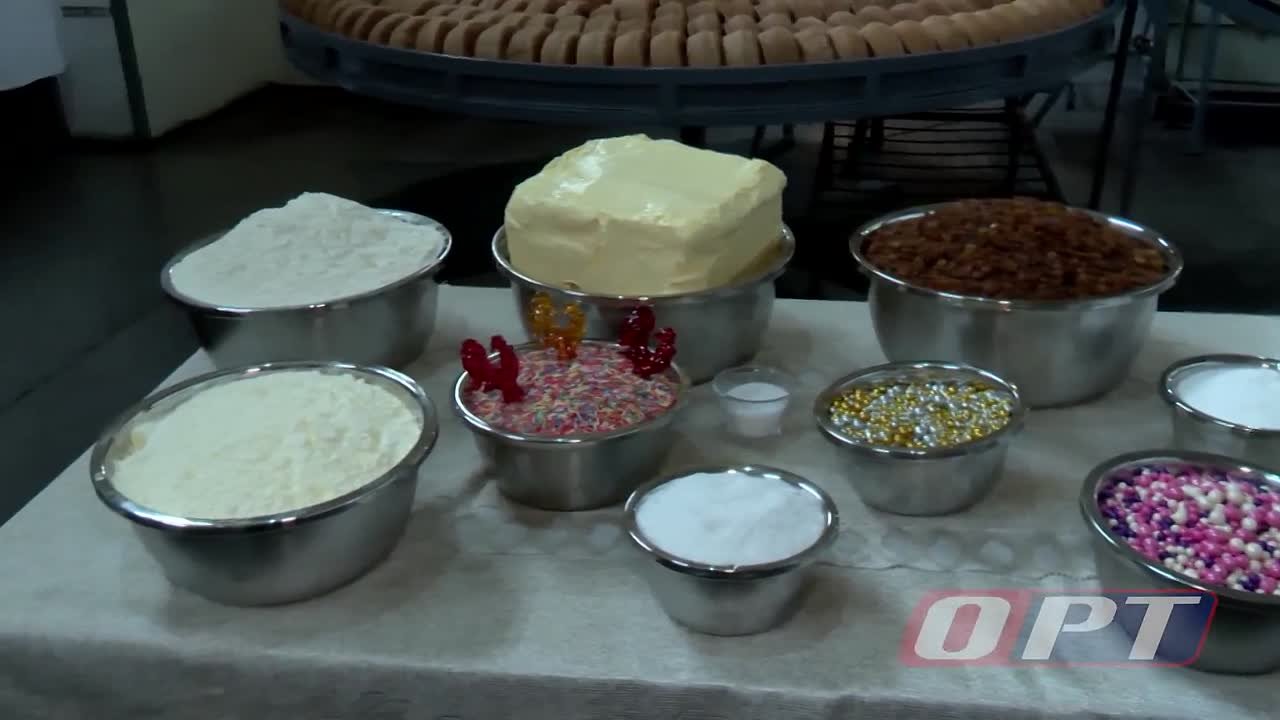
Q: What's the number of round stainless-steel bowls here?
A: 9